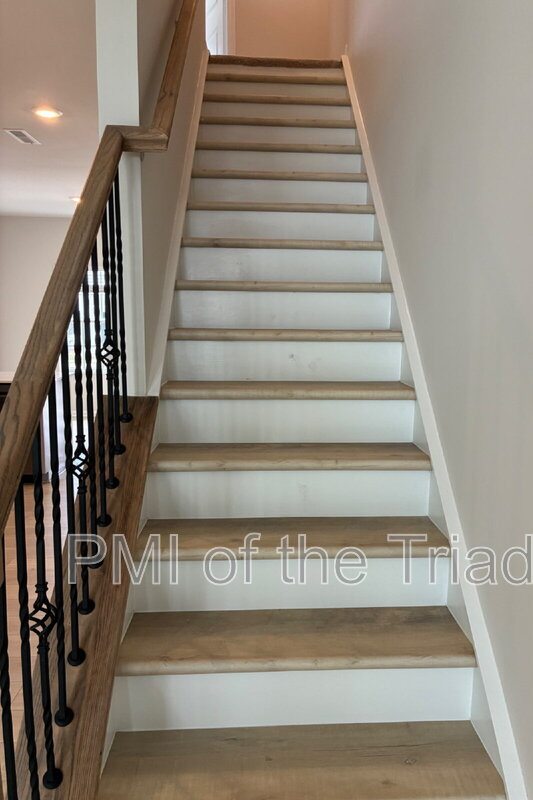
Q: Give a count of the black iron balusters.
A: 11